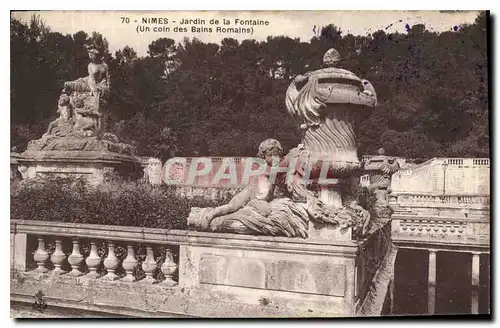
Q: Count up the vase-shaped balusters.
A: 8